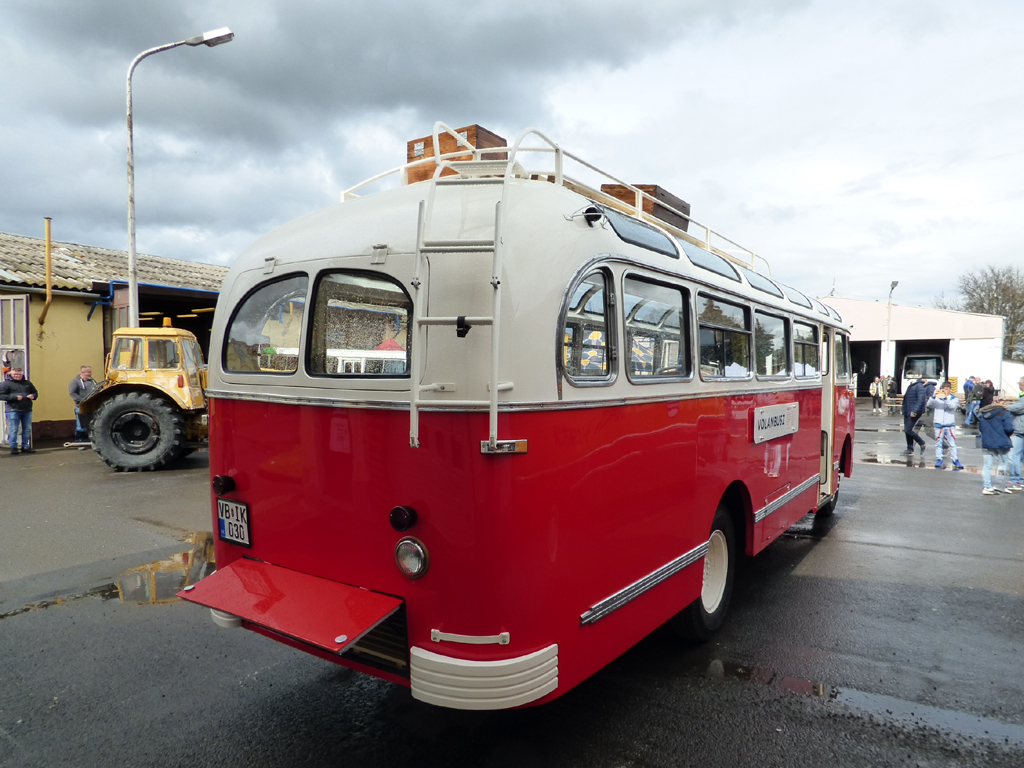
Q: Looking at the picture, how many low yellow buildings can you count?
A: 1